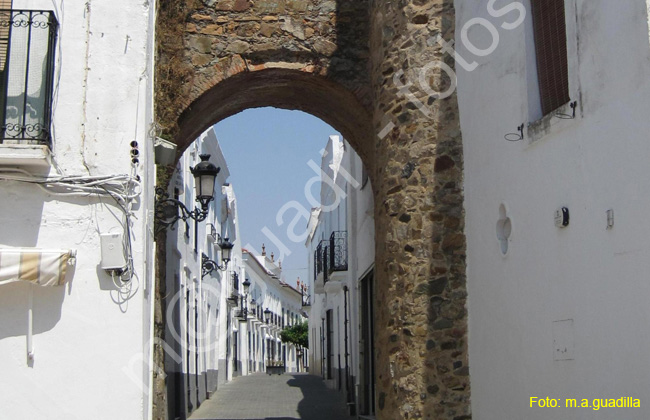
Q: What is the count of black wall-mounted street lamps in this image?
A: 5